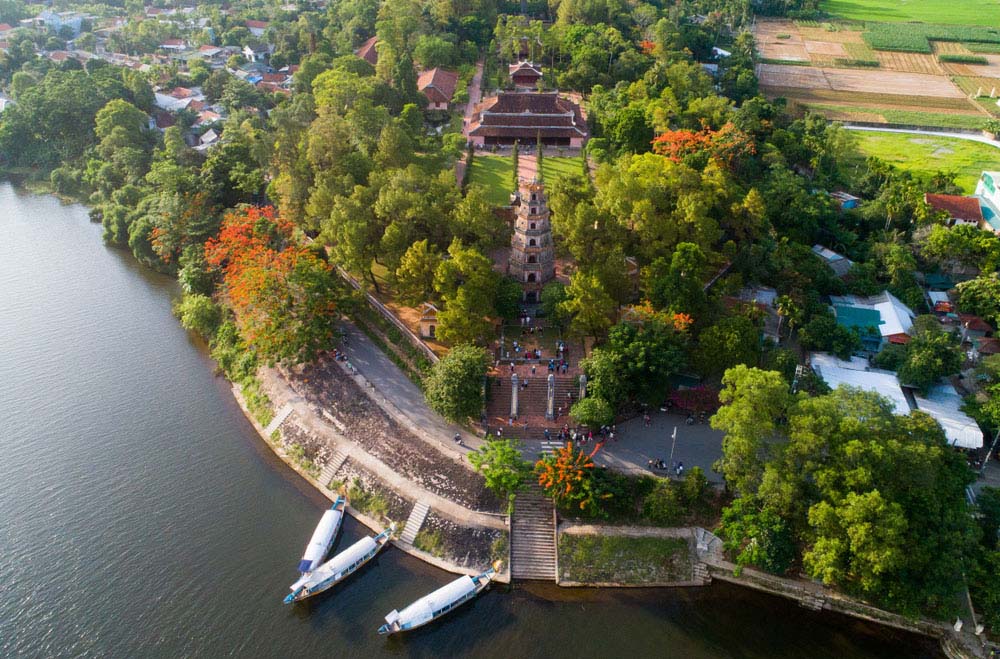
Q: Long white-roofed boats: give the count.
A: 3